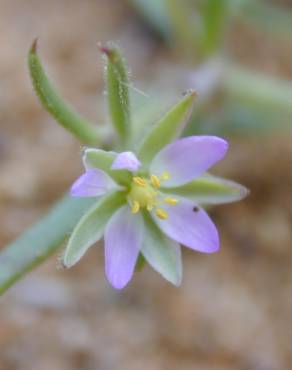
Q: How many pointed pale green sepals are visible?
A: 5